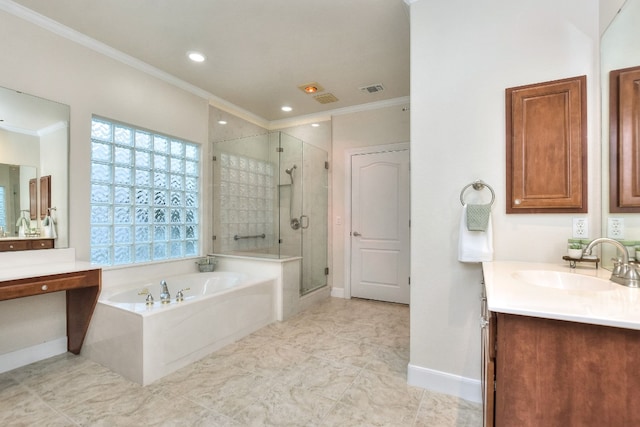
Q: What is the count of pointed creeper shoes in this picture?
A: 0